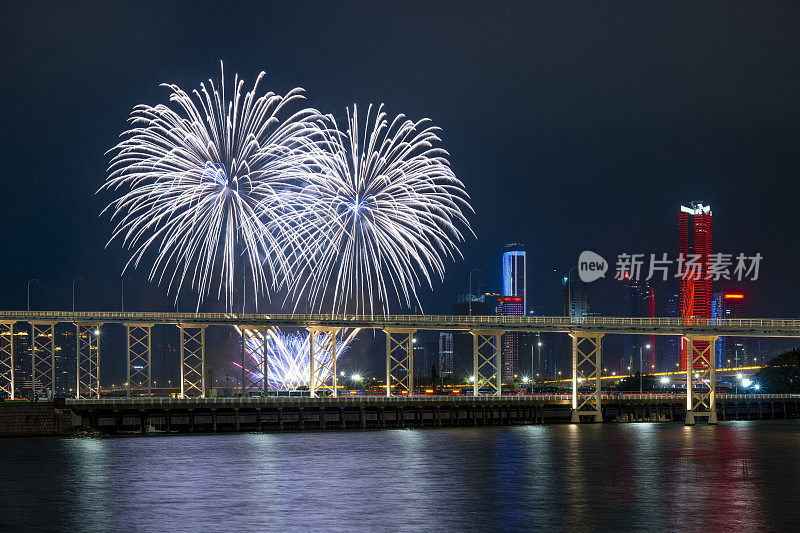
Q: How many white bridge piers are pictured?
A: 11